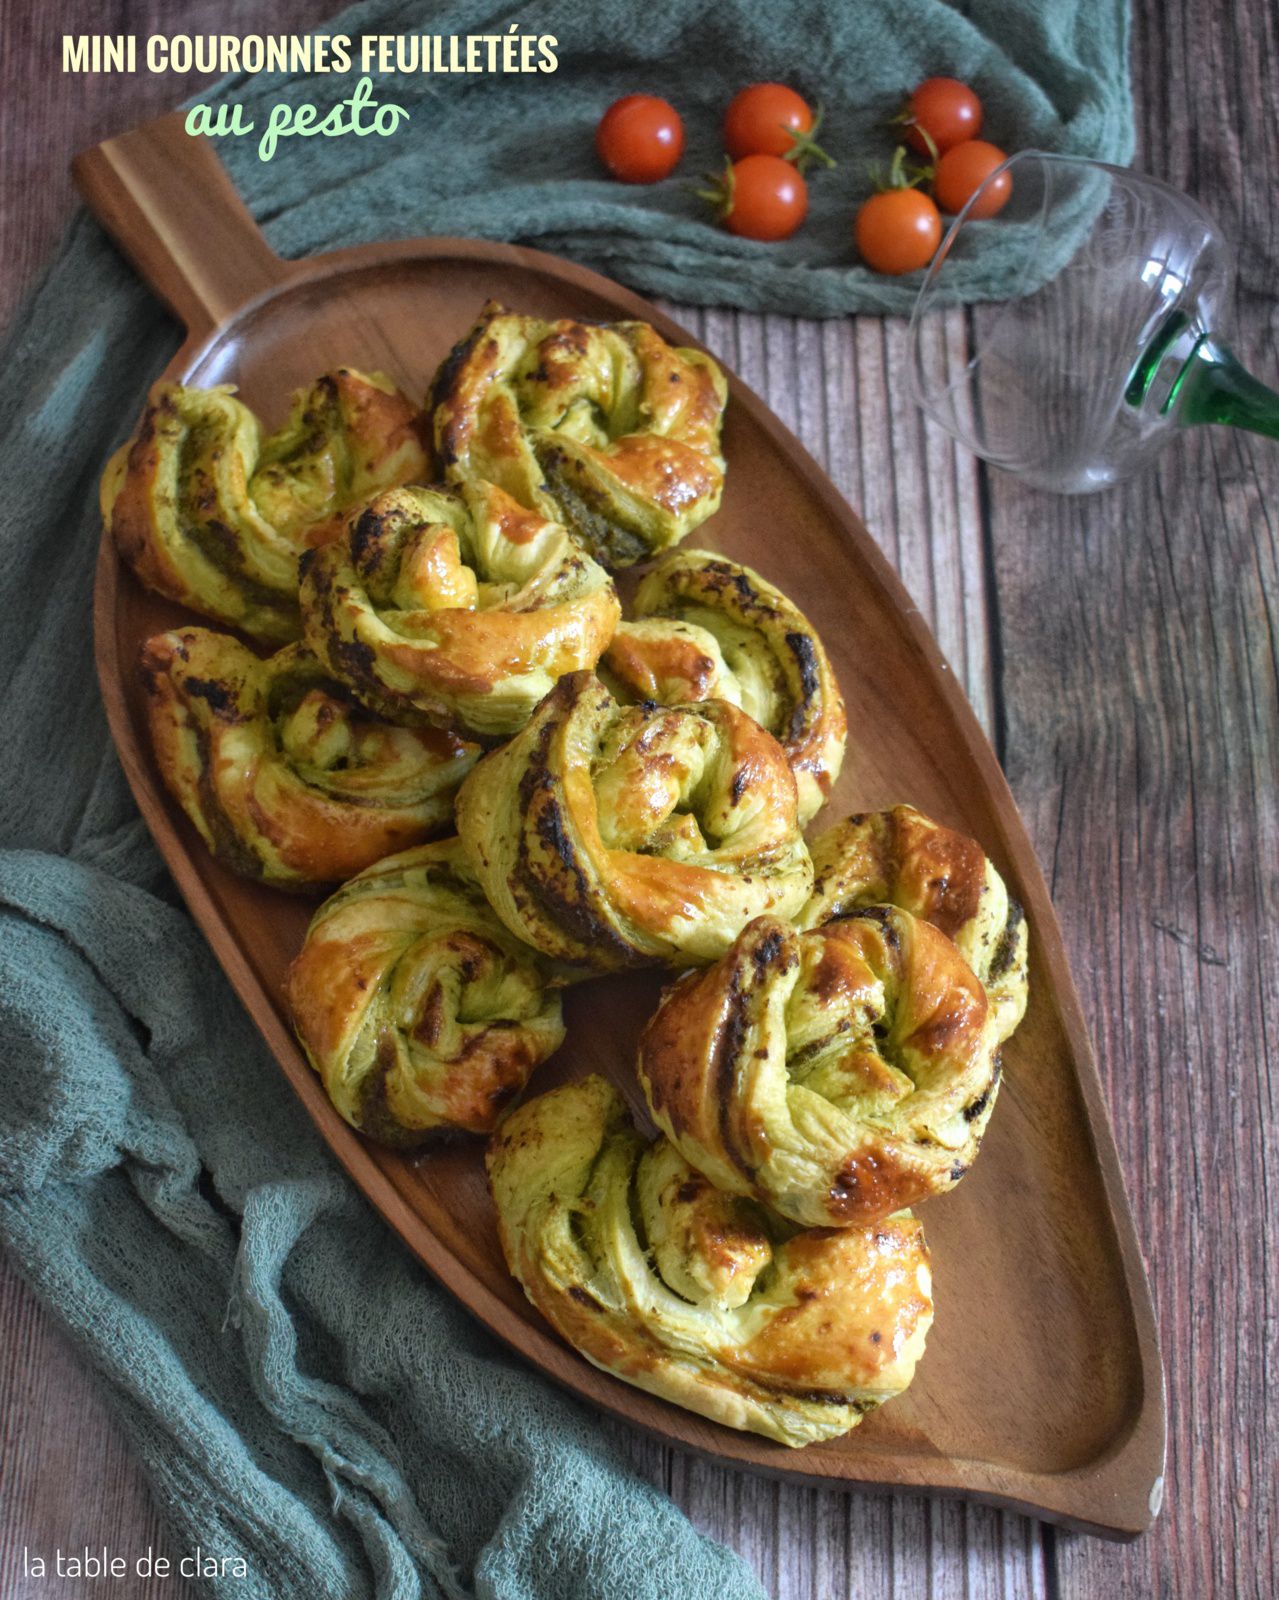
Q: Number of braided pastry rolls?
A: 10